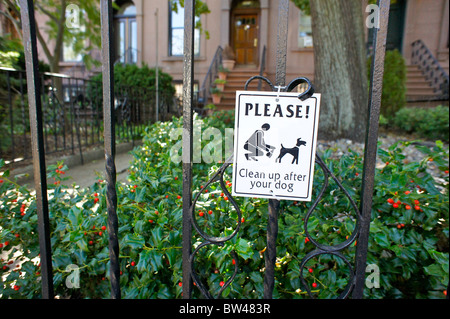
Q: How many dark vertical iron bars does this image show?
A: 5